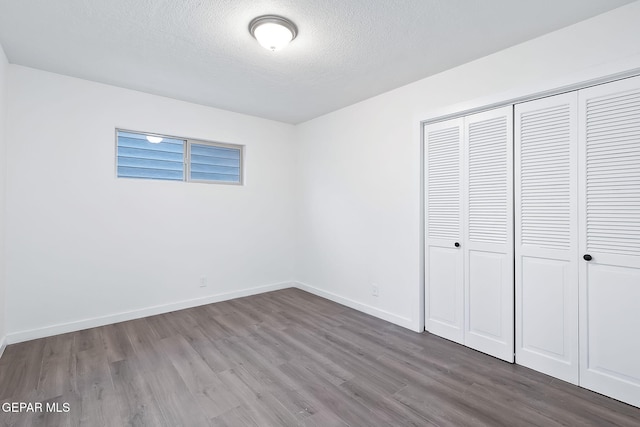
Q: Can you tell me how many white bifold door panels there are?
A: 4